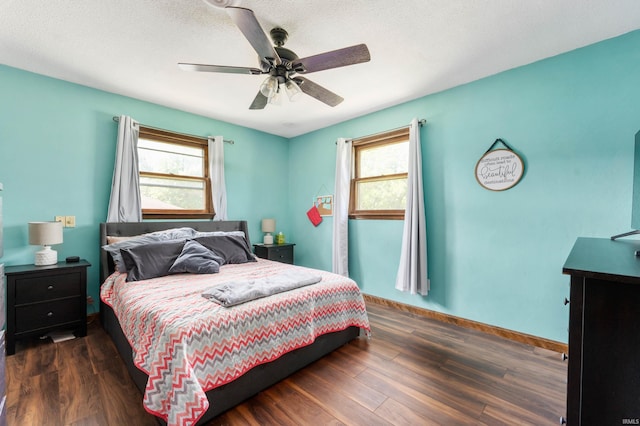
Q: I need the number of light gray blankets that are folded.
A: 1